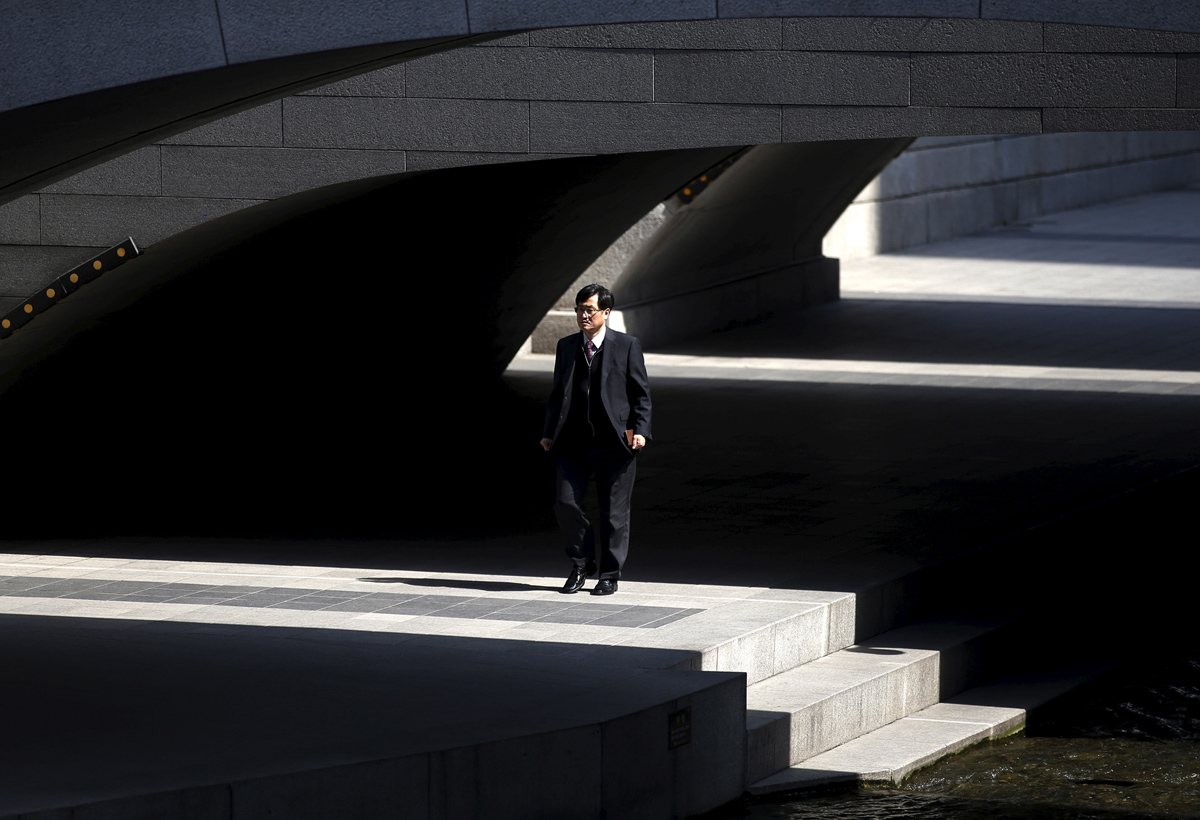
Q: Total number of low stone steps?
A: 3